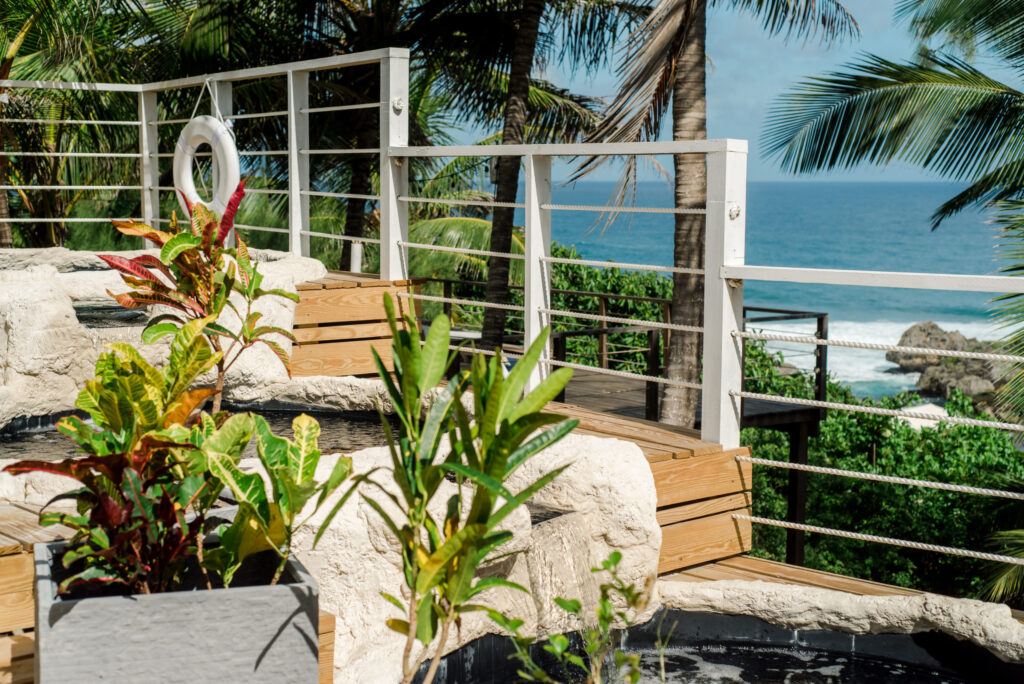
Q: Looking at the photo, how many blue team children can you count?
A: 0